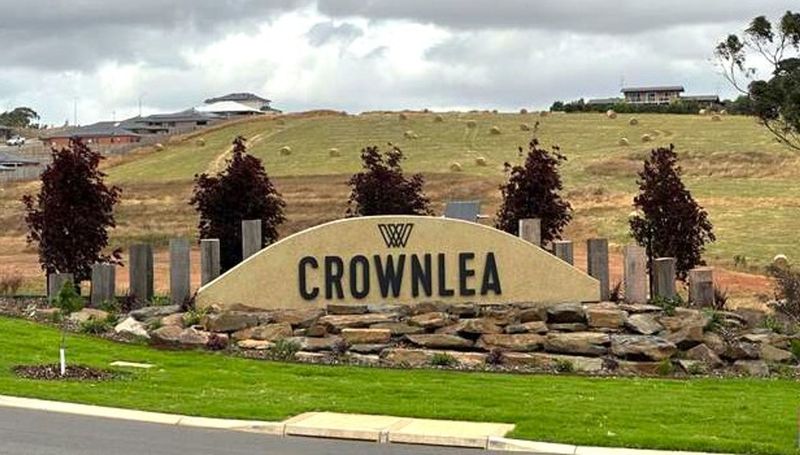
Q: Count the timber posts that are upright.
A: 12